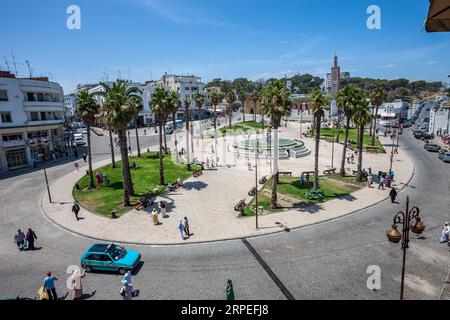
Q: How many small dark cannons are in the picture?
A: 0